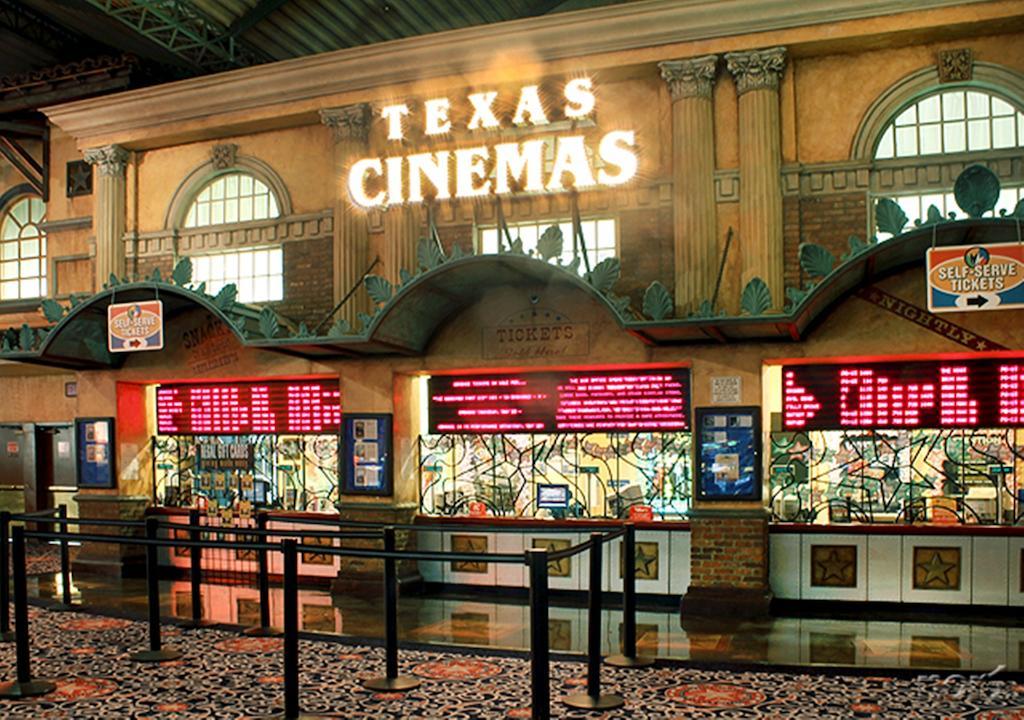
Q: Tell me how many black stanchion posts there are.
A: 11